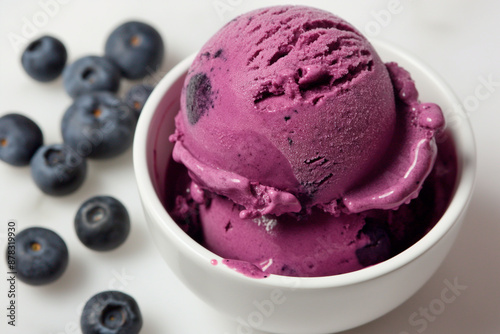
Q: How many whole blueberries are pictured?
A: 10